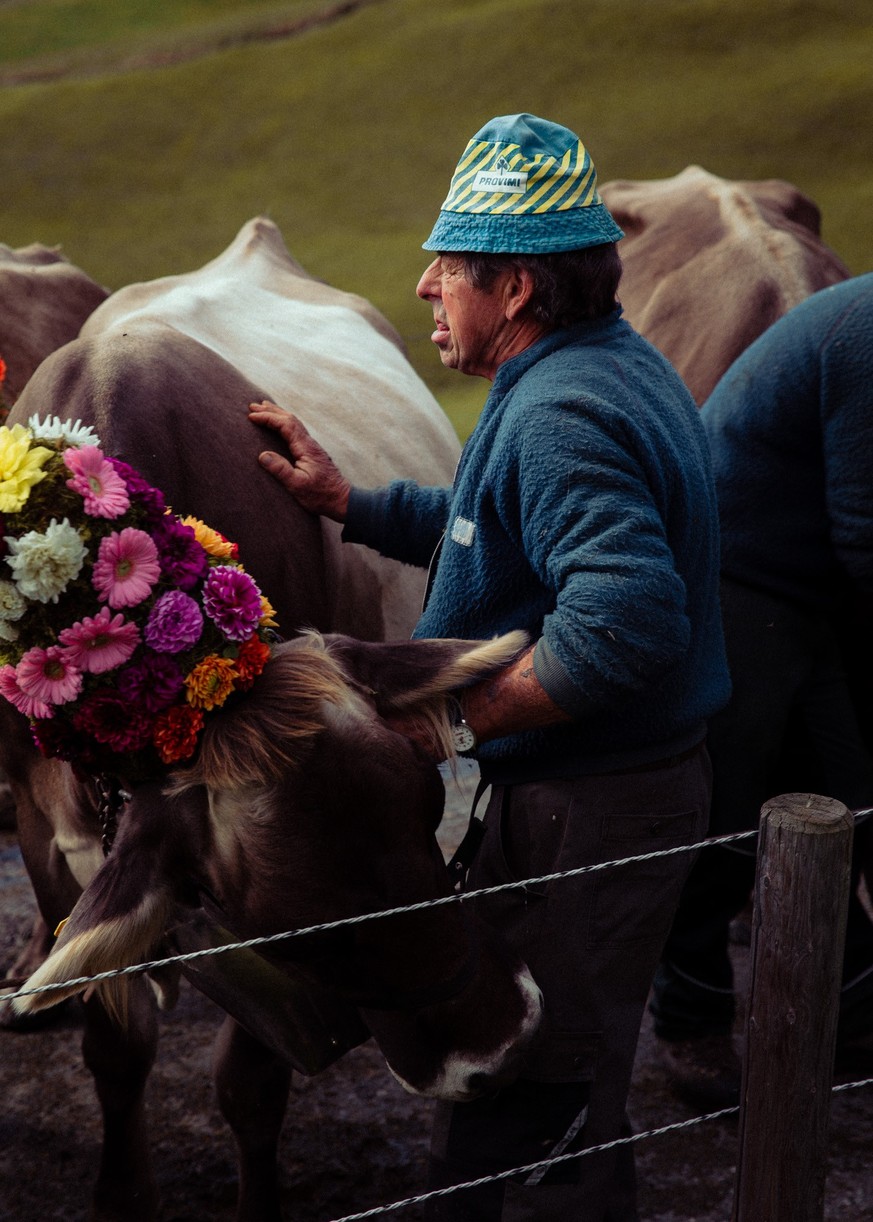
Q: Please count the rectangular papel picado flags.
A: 0